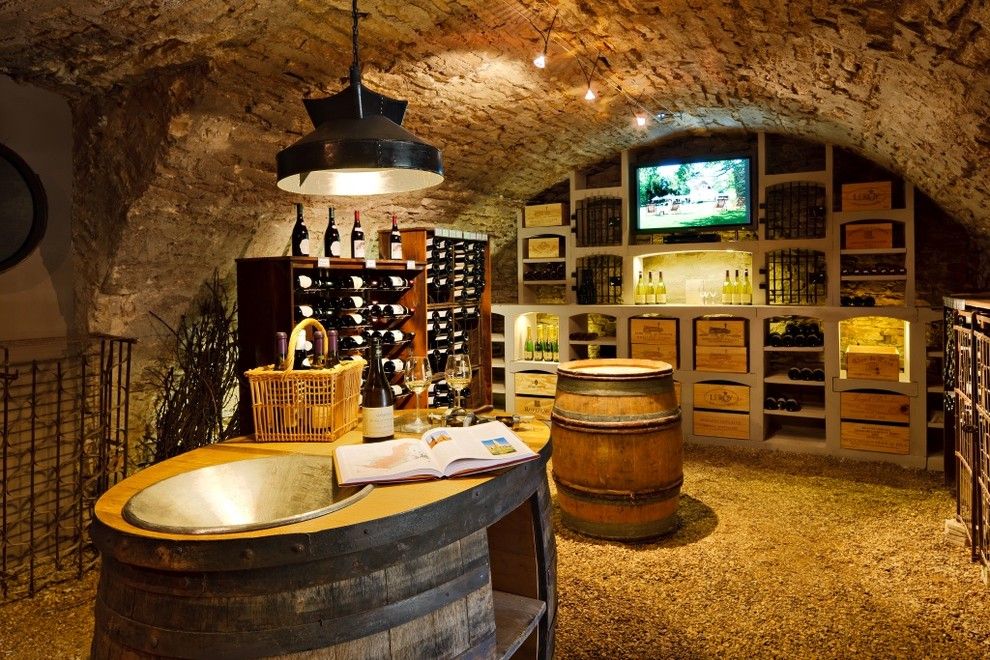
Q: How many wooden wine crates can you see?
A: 15